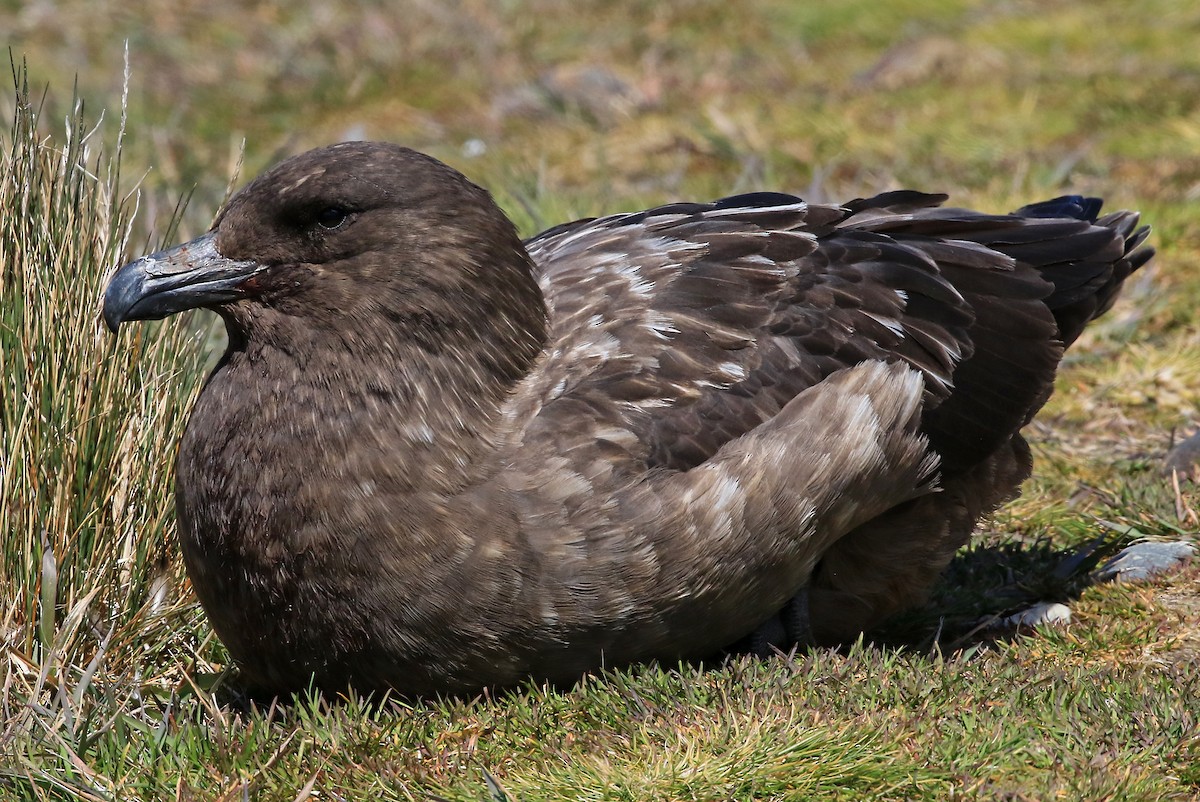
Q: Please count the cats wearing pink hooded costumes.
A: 0